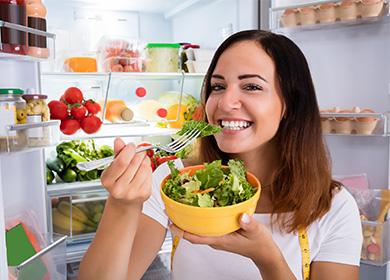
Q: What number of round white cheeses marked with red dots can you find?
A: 2